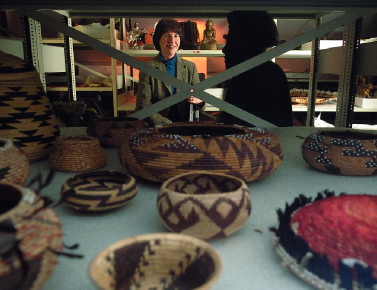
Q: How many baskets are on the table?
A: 11